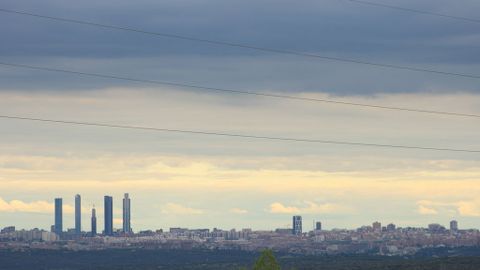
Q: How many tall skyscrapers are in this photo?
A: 5